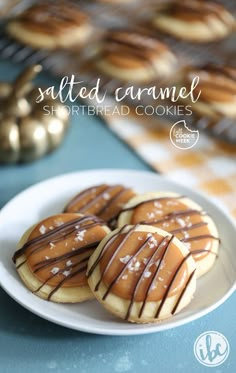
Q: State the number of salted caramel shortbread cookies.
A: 8